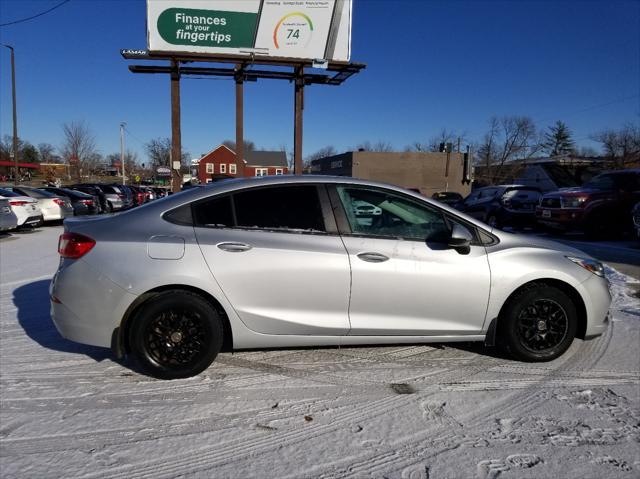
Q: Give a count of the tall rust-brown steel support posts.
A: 3